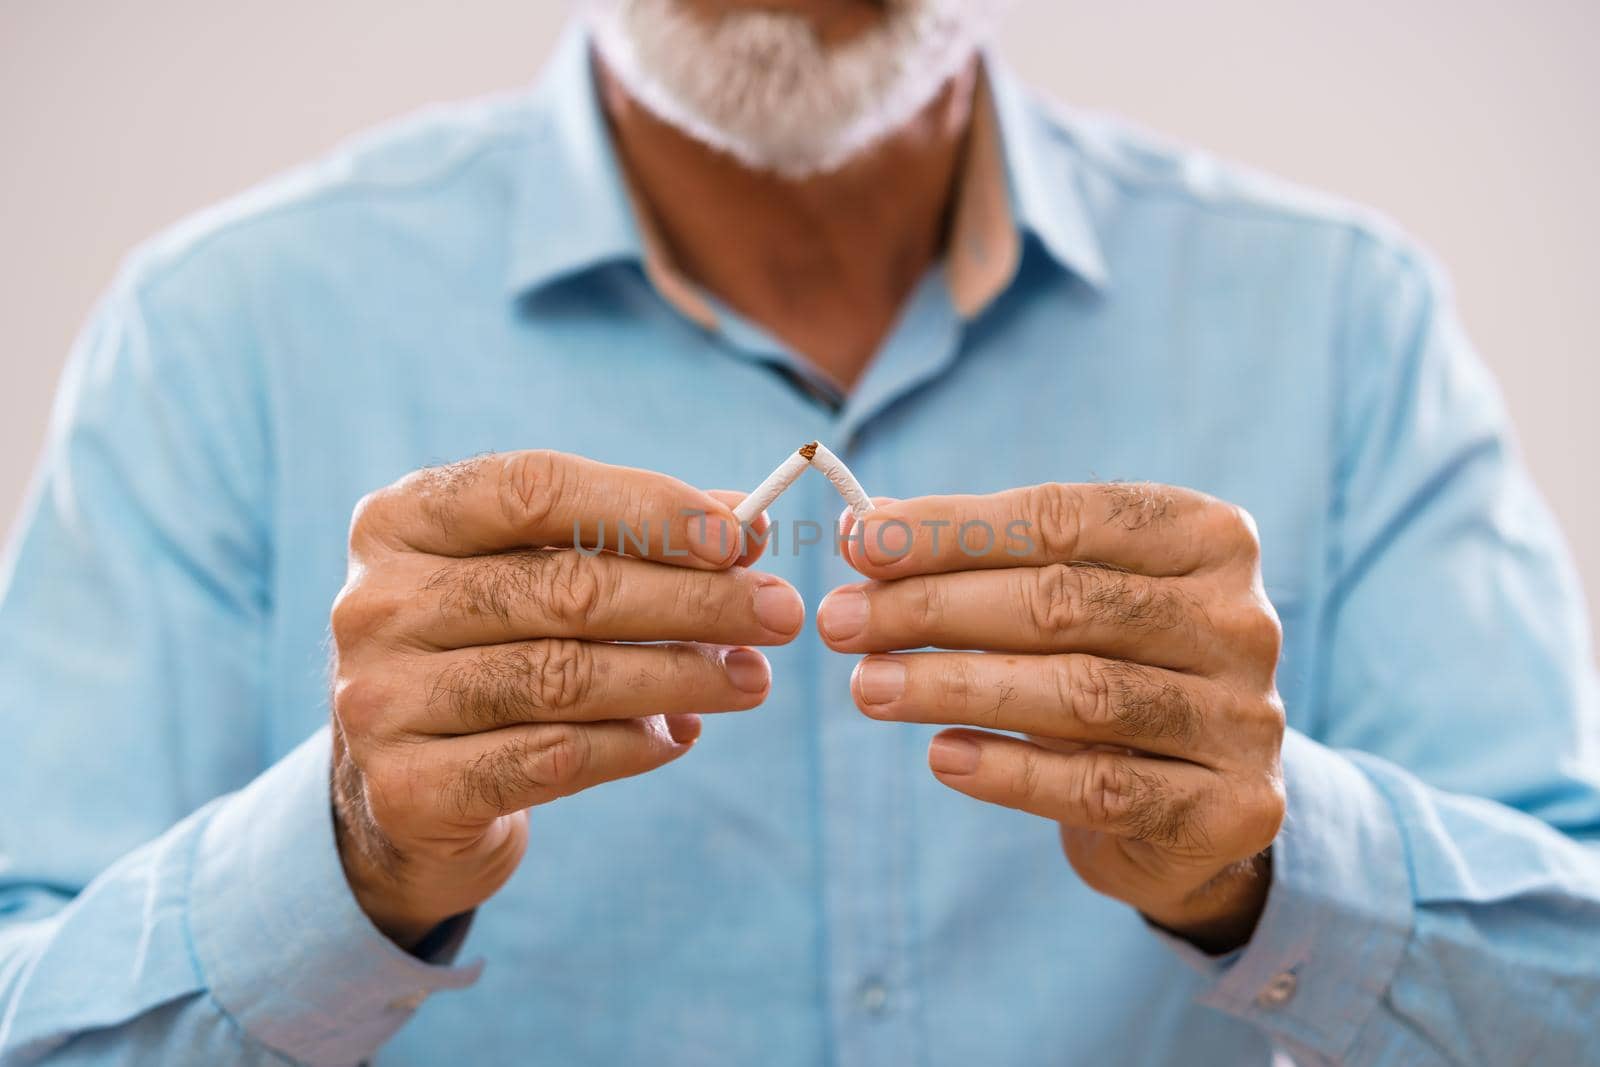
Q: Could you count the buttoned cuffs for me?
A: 2